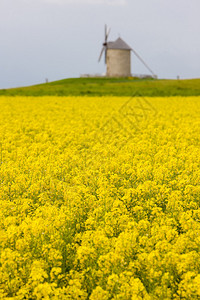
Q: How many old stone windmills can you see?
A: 1